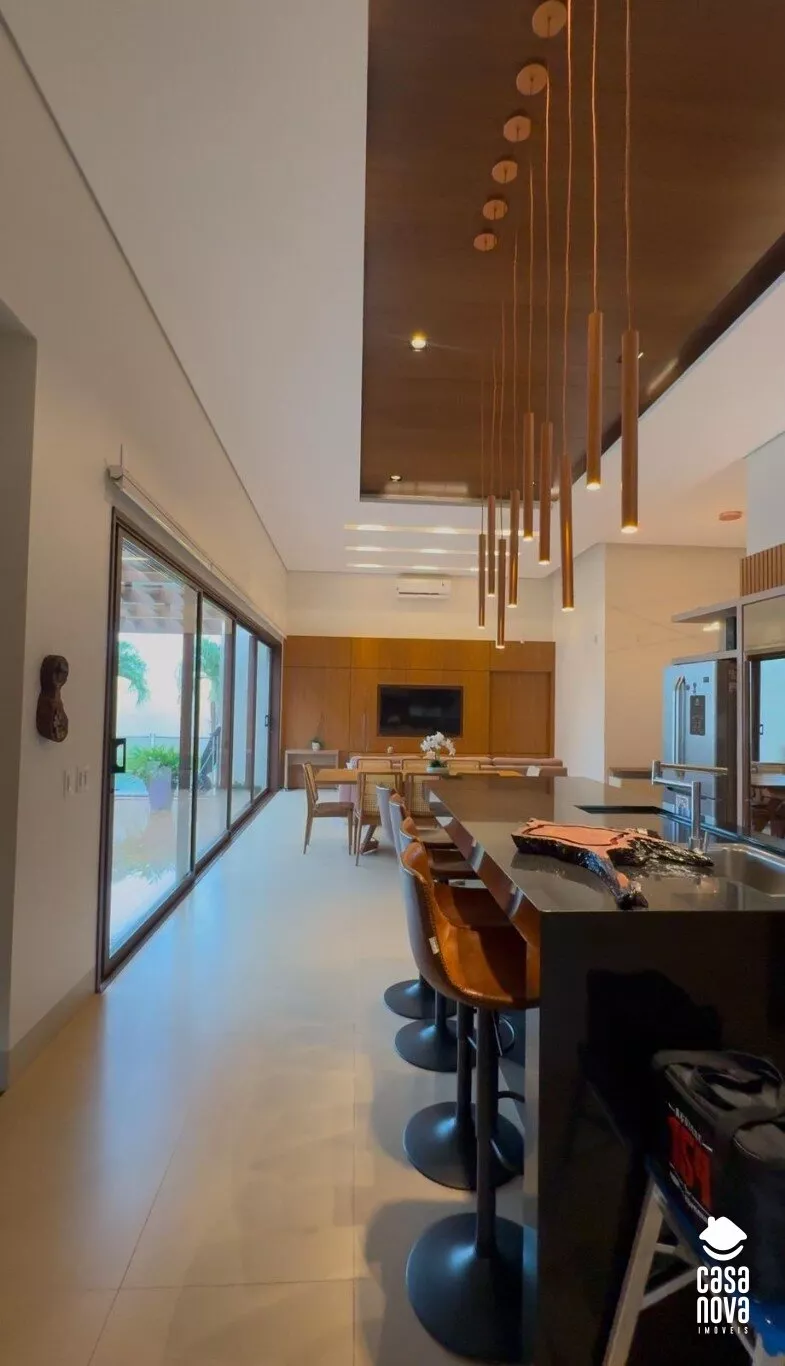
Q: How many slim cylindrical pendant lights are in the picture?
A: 9